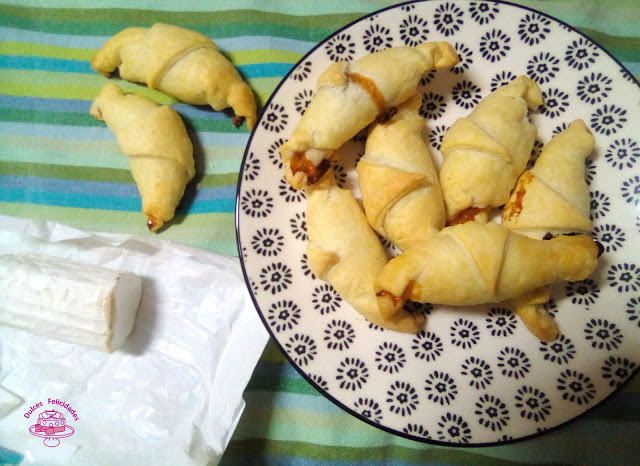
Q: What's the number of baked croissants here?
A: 8